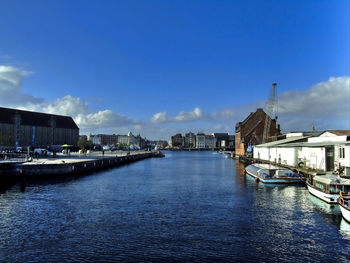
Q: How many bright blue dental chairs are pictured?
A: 0